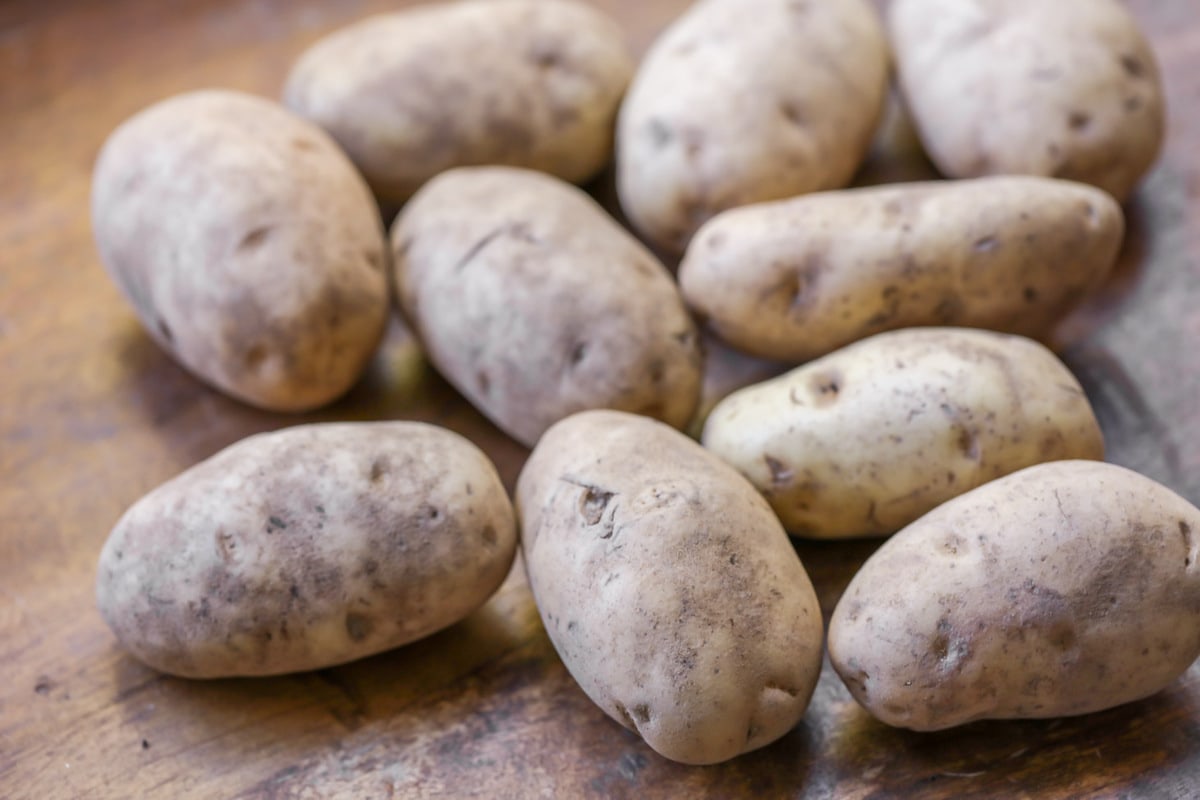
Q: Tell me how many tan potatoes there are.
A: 10